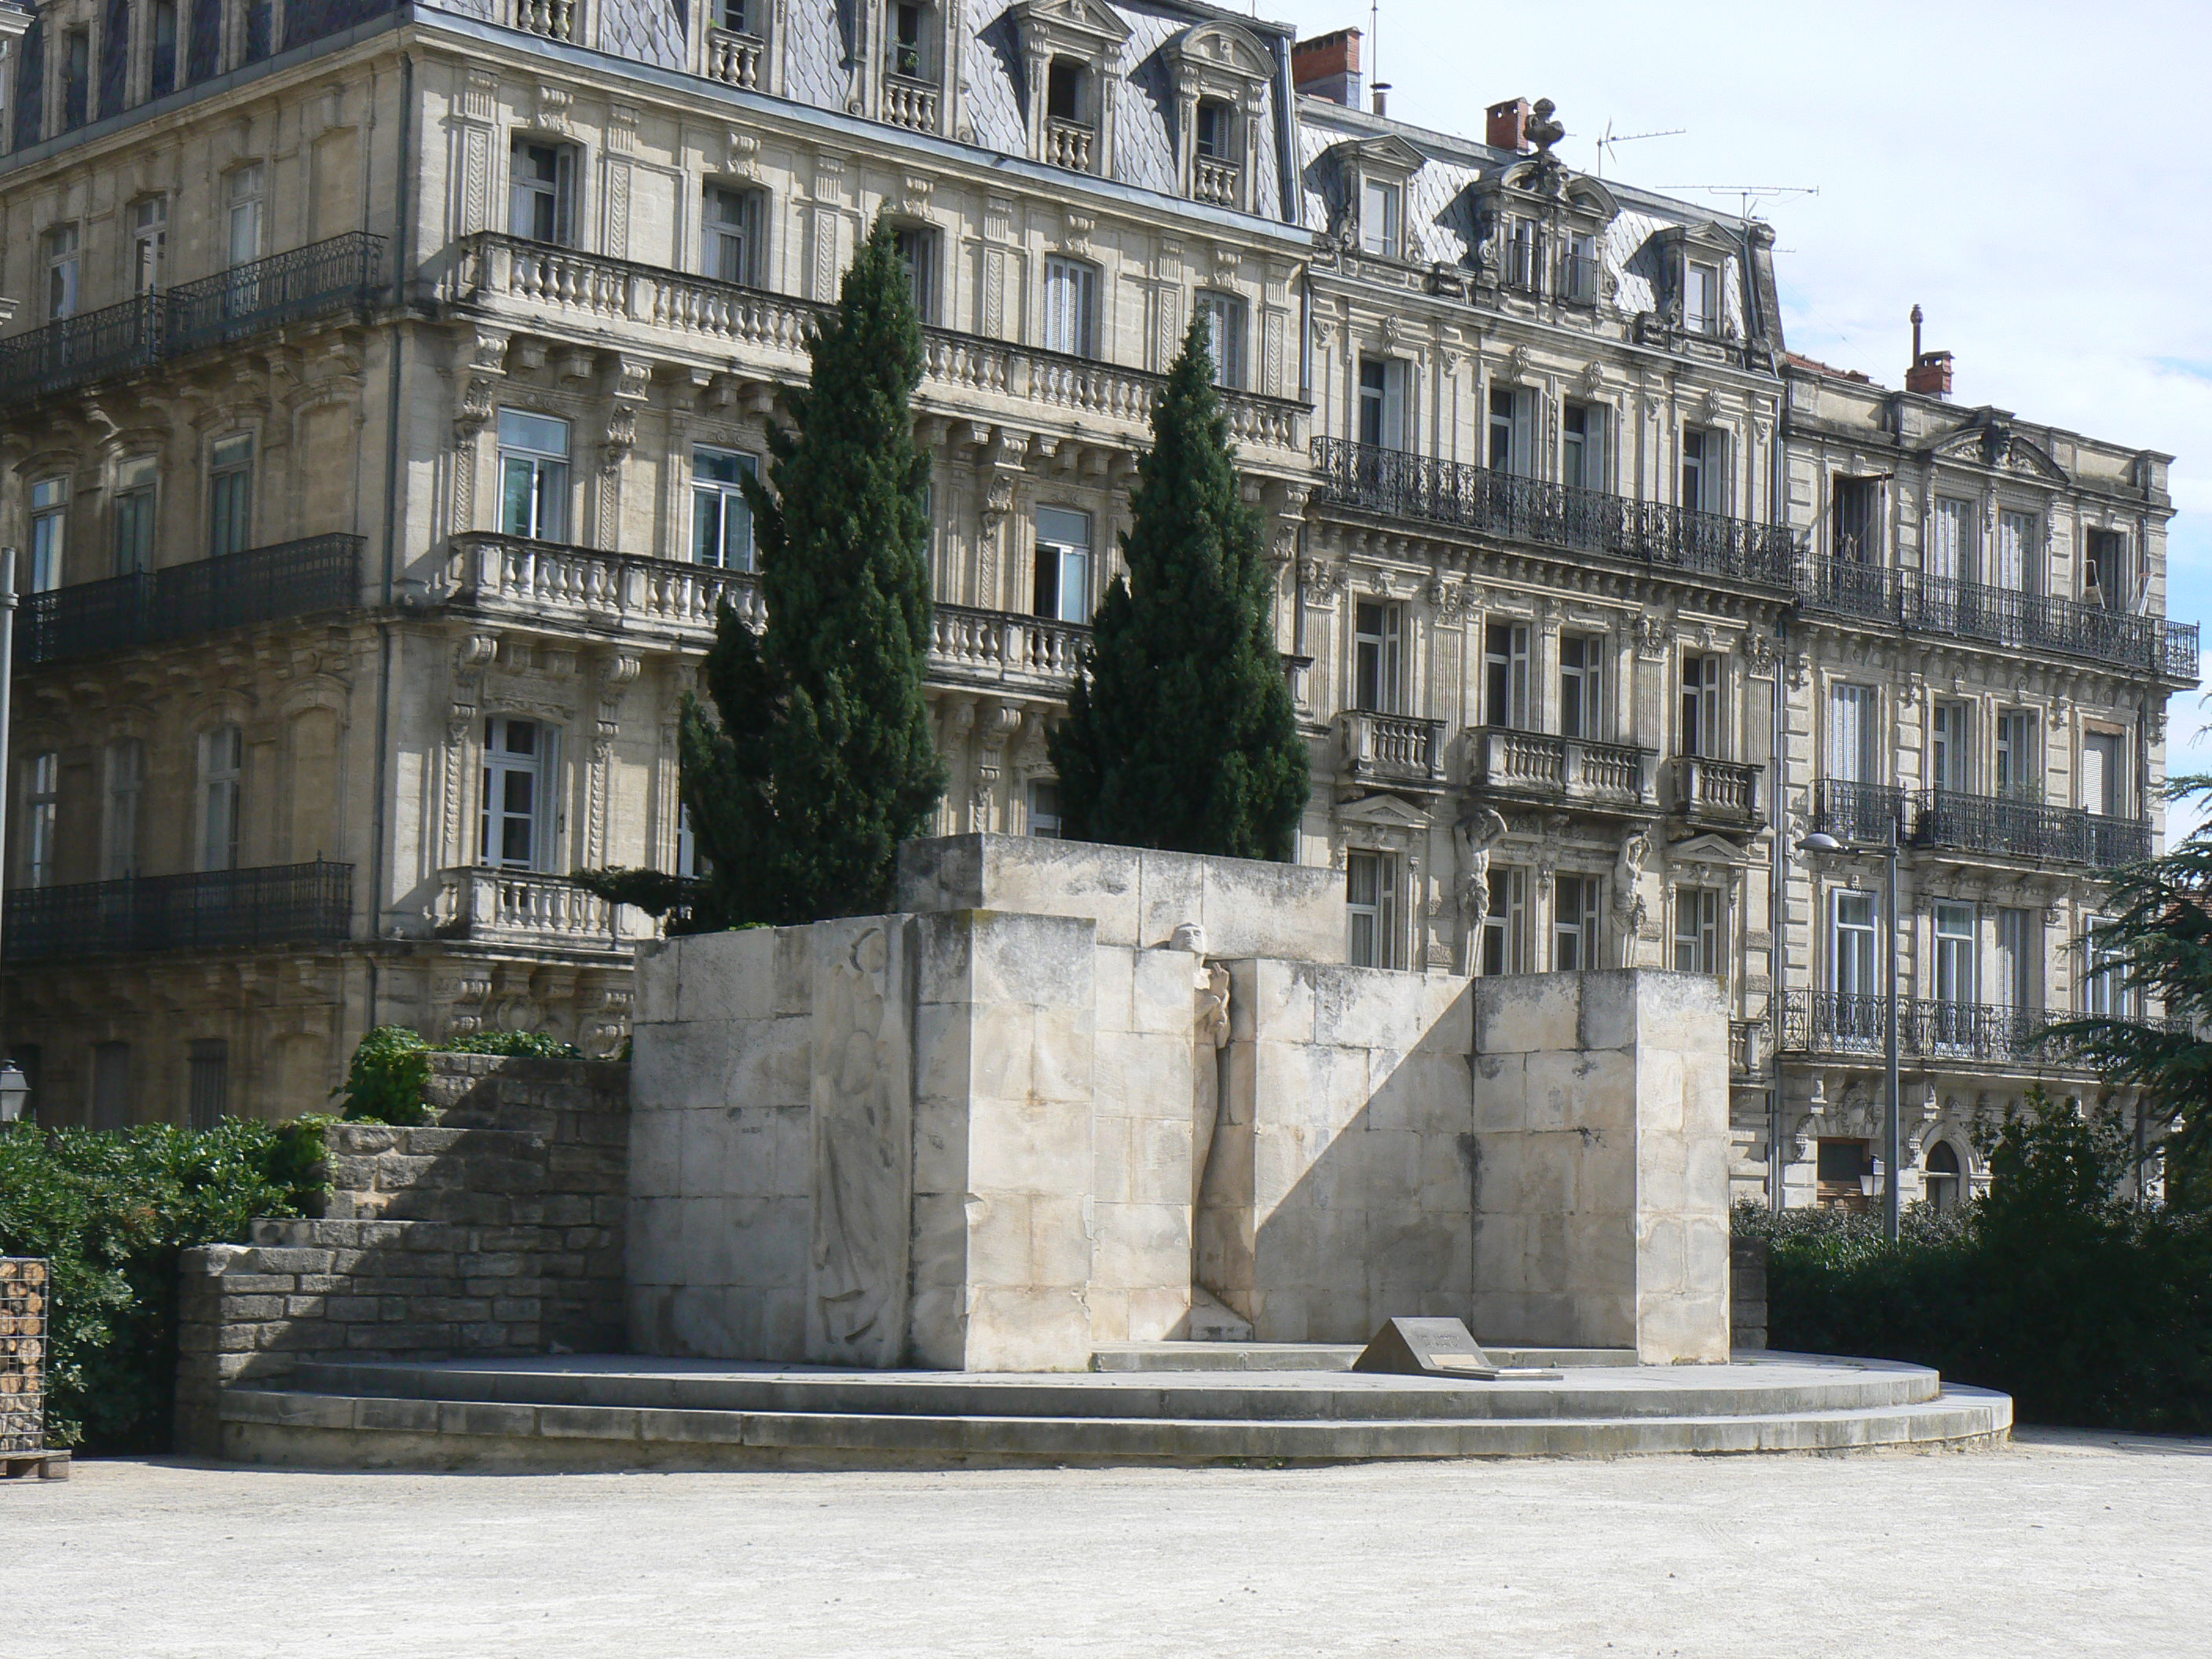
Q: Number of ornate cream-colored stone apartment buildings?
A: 3